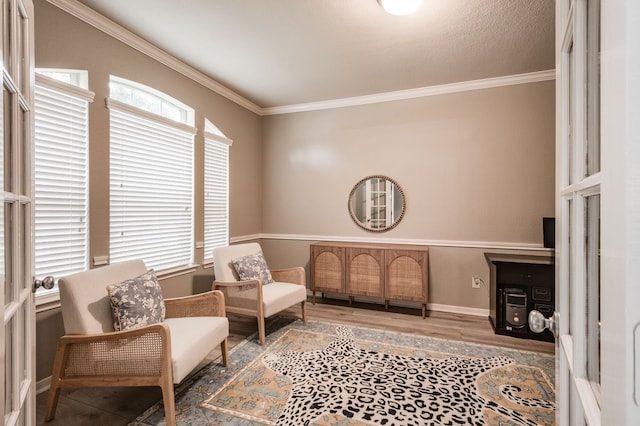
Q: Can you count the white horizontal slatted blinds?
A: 3